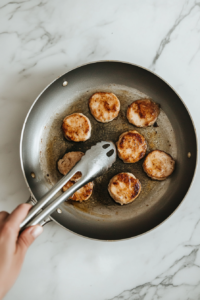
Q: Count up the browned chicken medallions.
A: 8